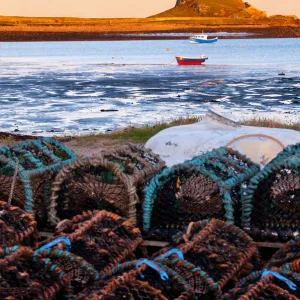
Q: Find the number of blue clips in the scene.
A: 4